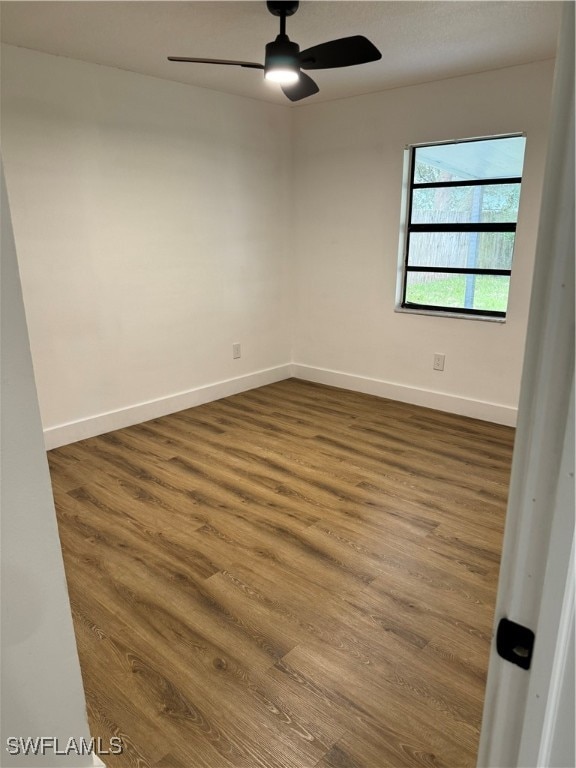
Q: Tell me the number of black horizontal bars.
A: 3